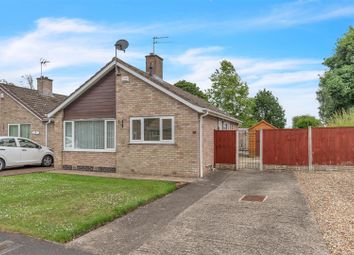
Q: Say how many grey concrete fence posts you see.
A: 3